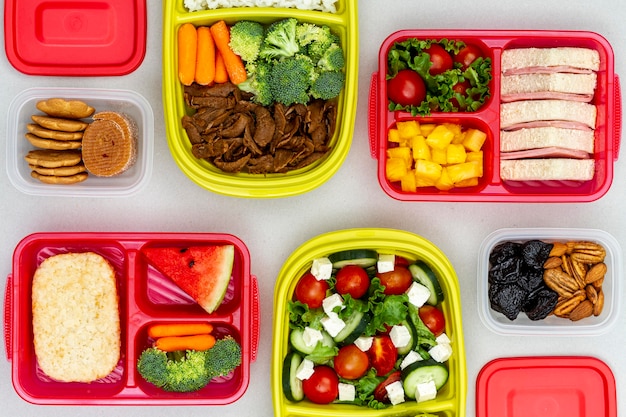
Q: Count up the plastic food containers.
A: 6